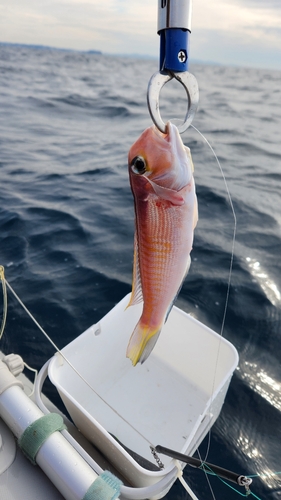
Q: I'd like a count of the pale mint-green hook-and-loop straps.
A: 2